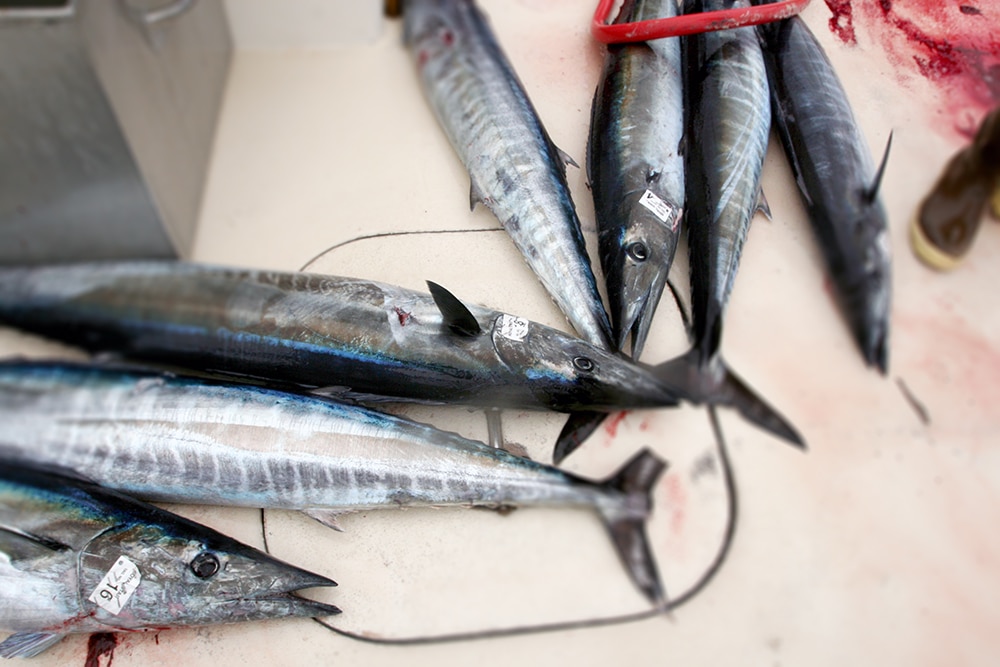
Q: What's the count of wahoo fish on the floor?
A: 7